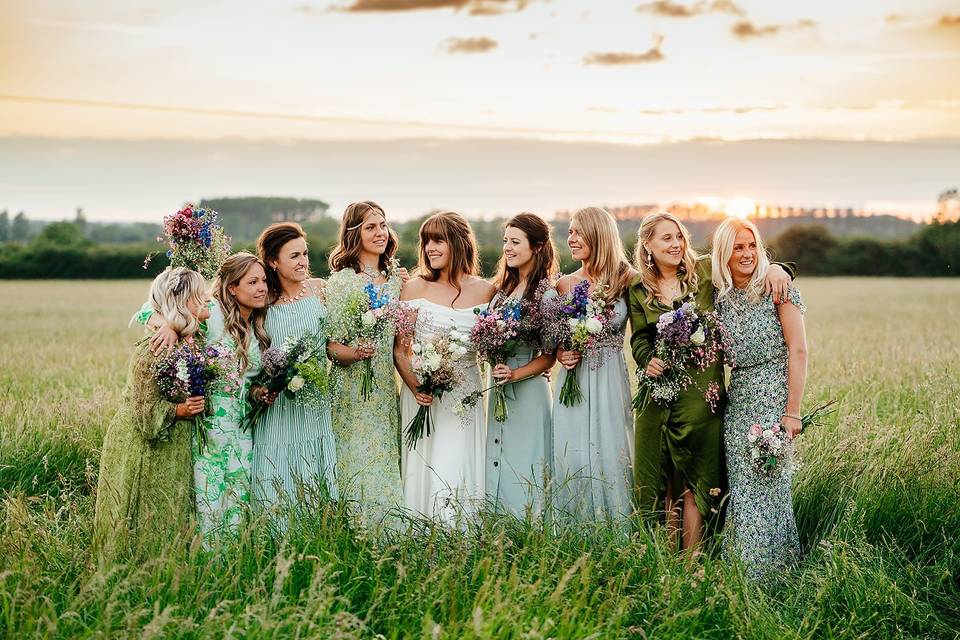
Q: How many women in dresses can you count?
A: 9